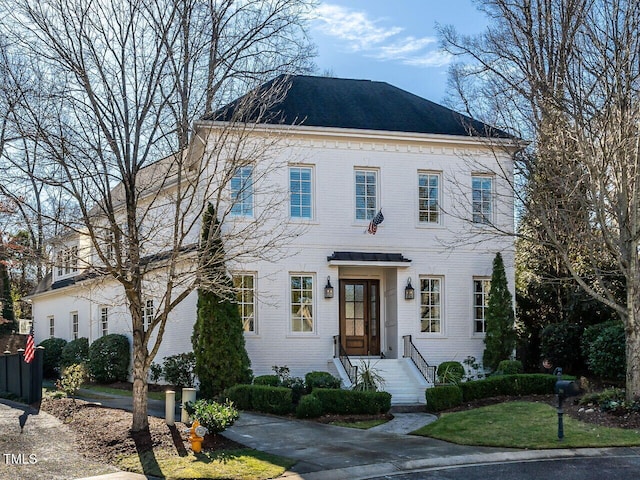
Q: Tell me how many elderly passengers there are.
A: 0